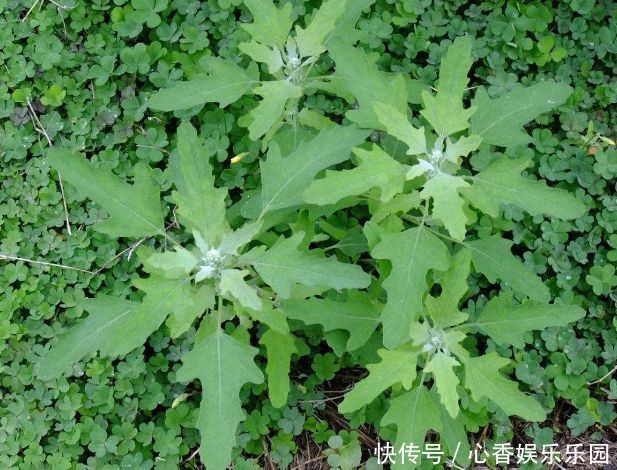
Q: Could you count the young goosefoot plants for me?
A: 4